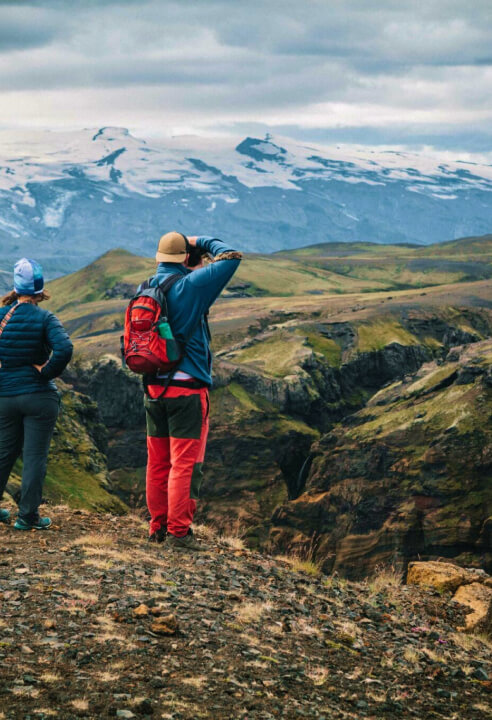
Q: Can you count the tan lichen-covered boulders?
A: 2